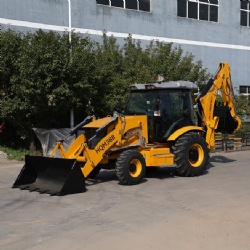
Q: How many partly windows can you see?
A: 4